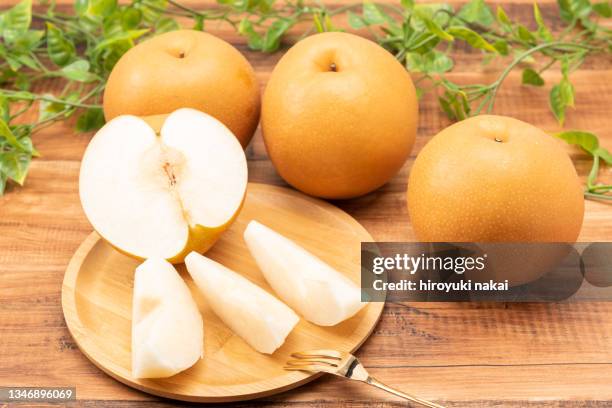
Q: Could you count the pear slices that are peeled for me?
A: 3